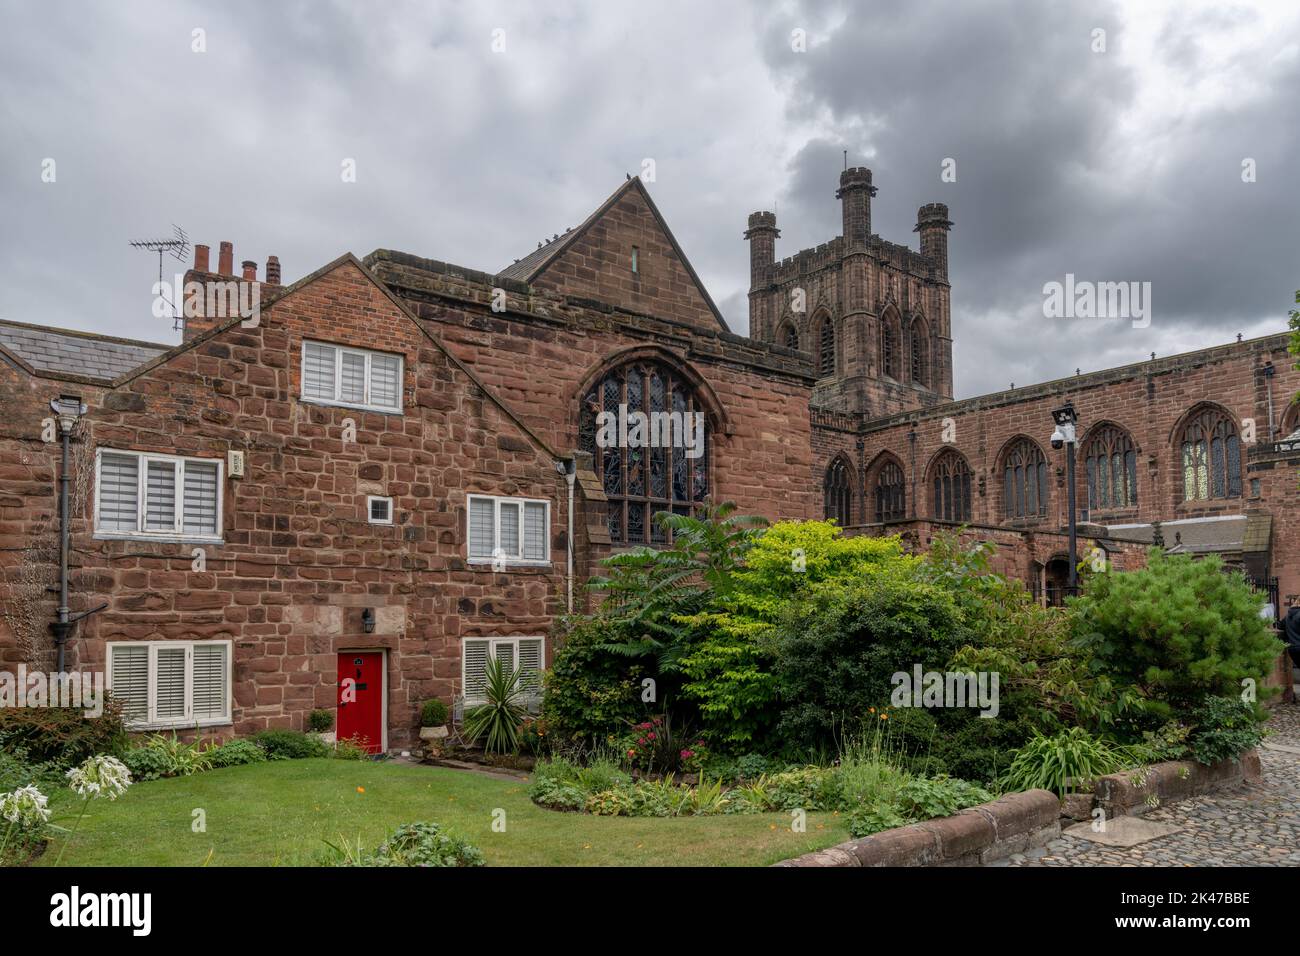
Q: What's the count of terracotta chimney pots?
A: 4